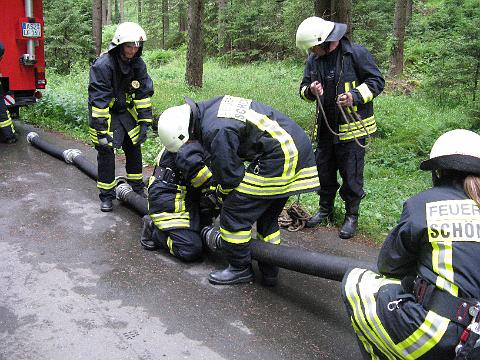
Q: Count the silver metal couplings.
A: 4